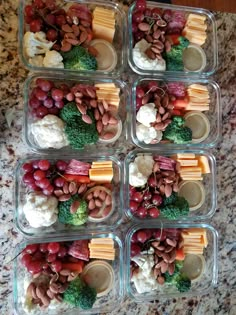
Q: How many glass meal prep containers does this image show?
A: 8